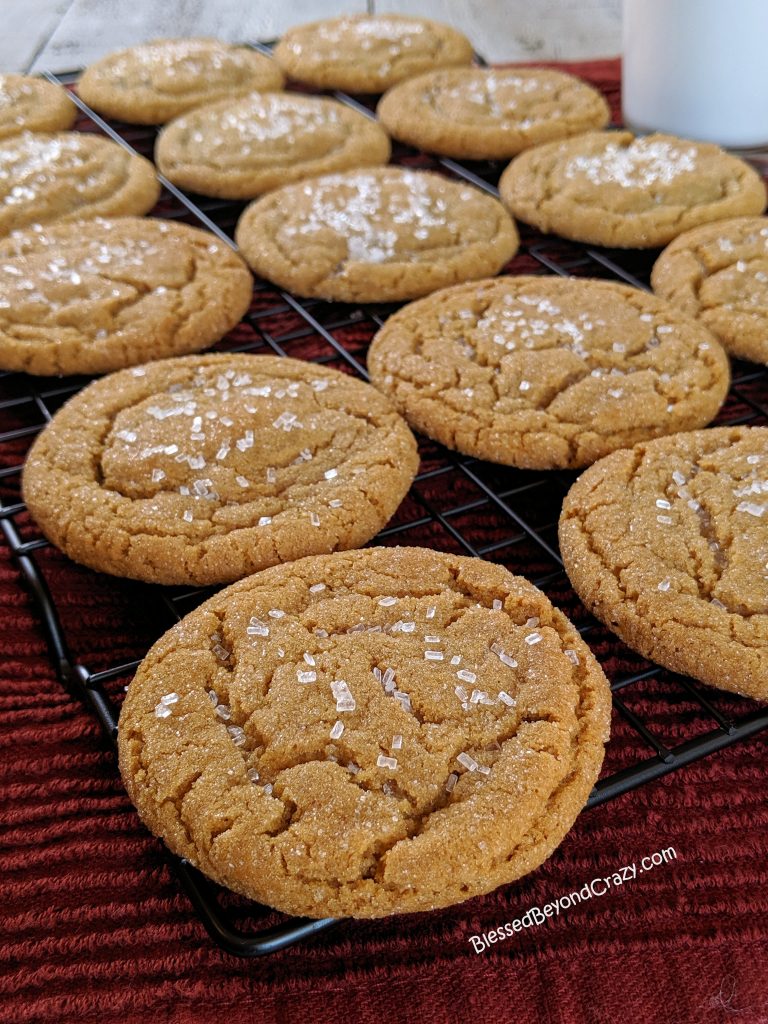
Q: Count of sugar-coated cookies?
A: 14